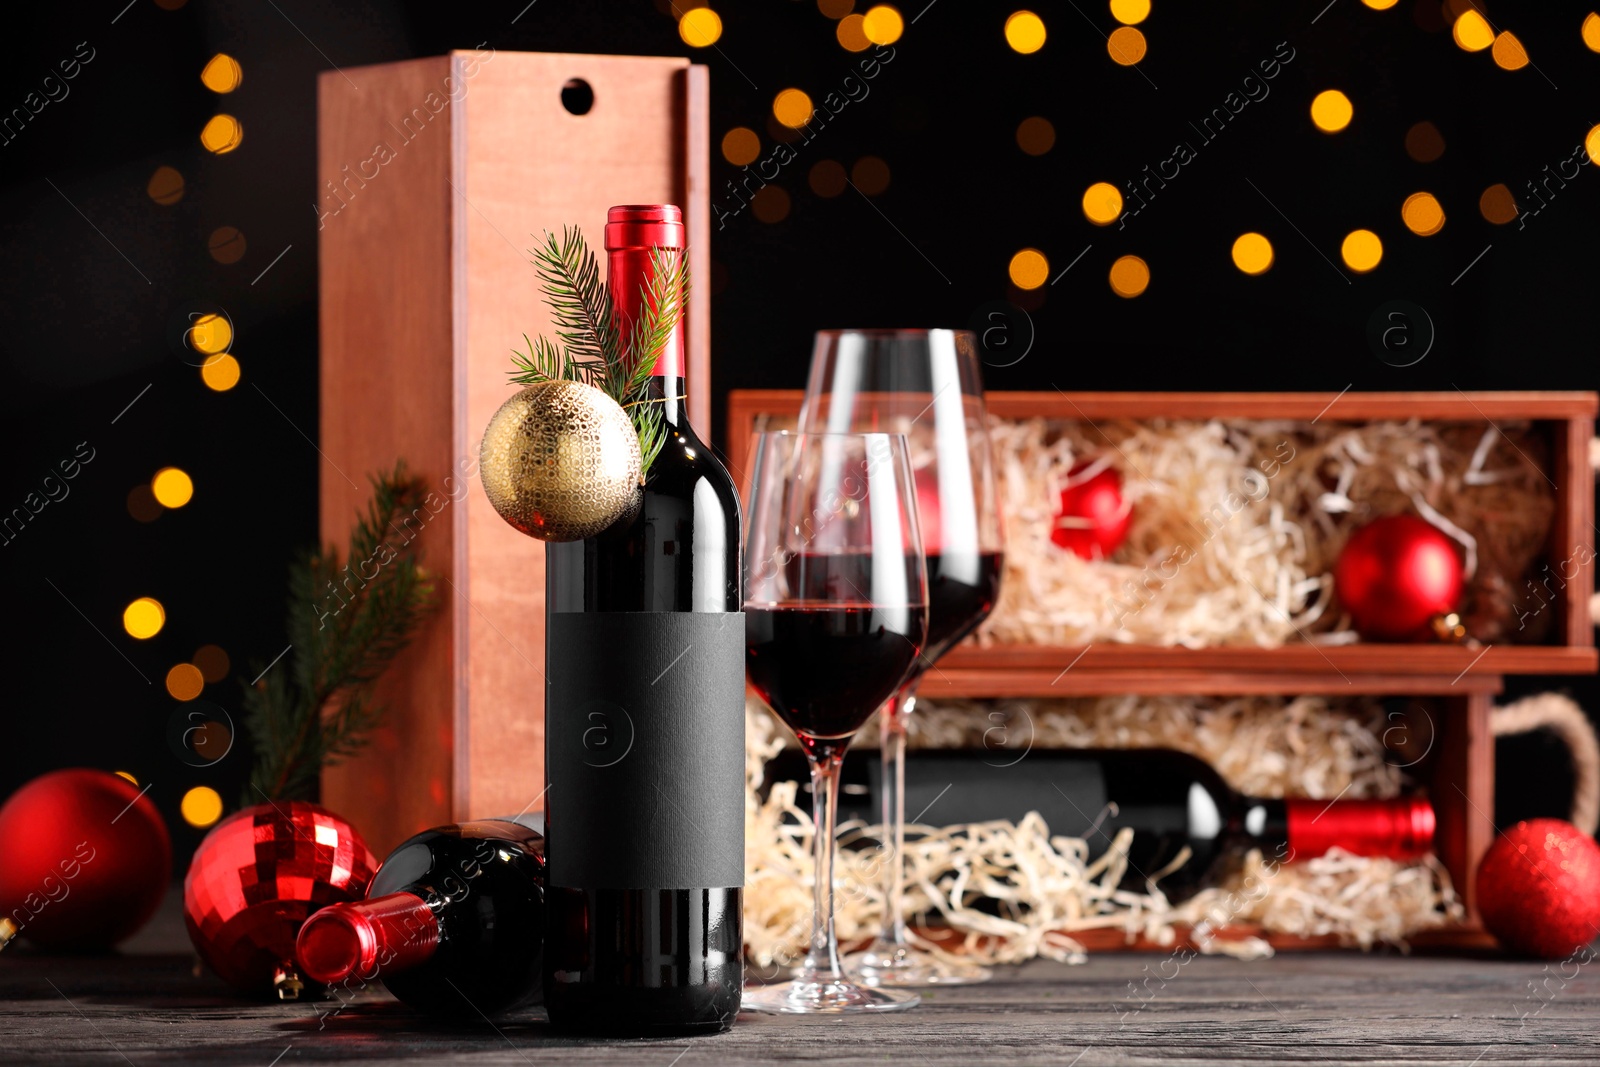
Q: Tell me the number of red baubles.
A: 6